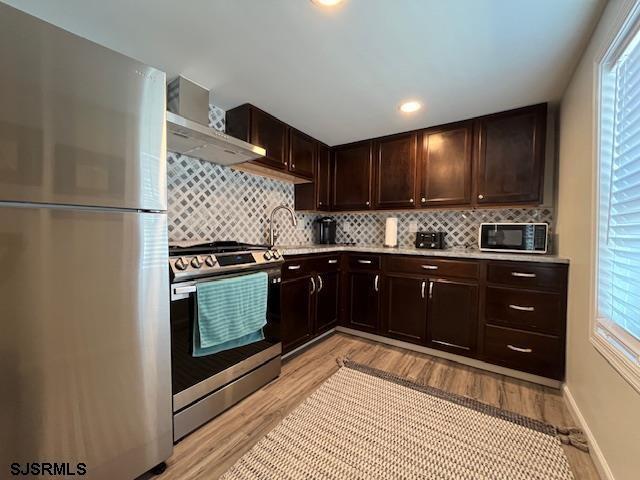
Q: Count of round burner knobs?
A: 5